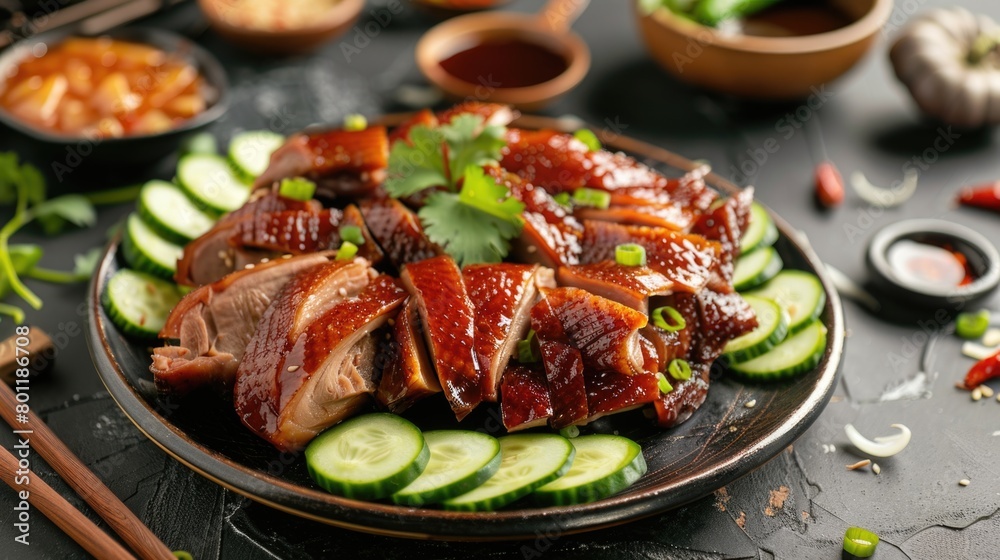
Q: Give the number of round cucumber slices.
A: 14